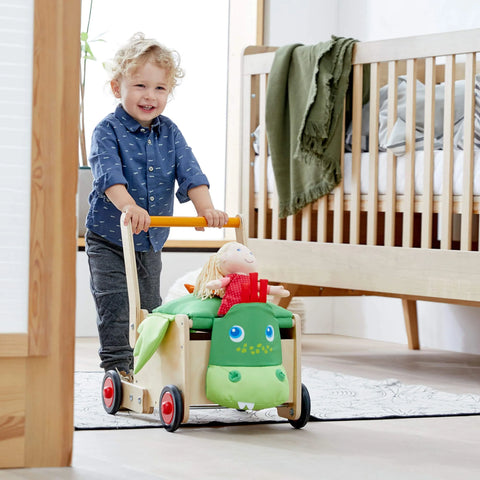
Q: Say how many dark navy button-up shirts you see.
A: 1